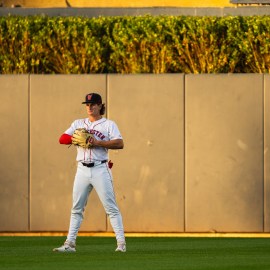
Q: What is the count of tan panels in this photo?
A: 5